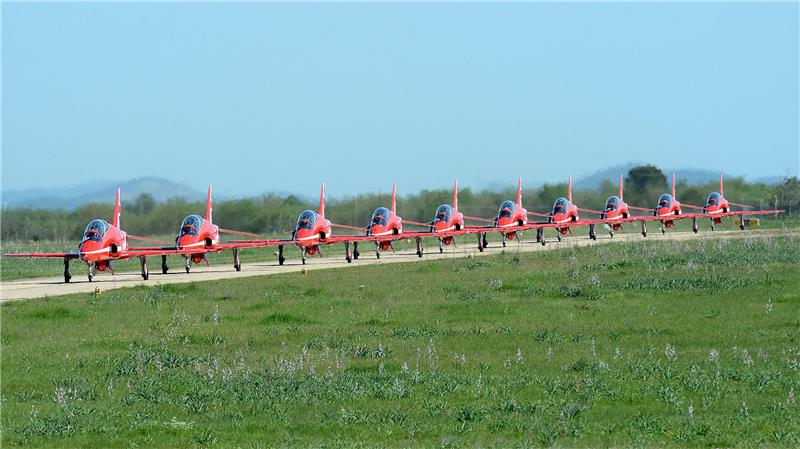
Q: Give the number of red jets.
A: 10